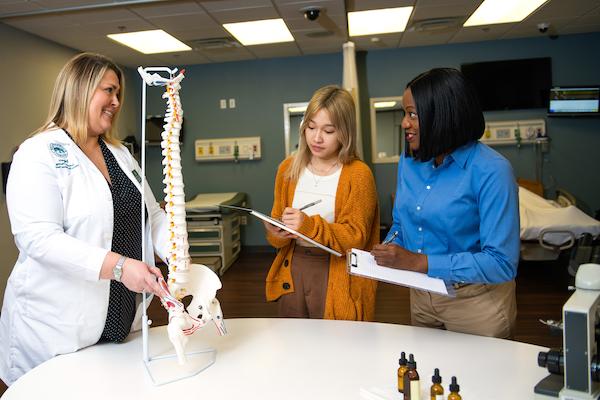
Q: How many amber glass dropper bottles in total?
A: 4